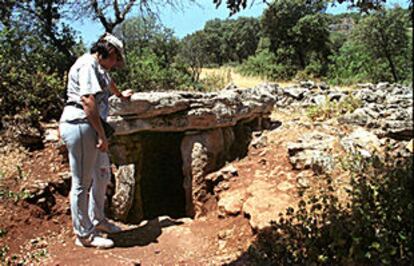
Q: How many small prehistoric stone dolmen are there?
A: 1